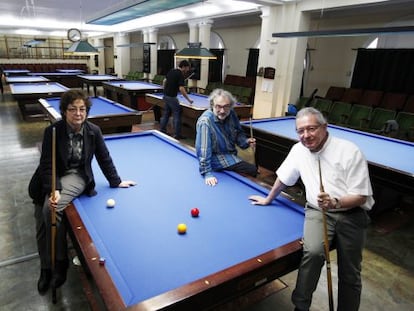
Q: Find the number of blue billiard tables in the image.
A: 11